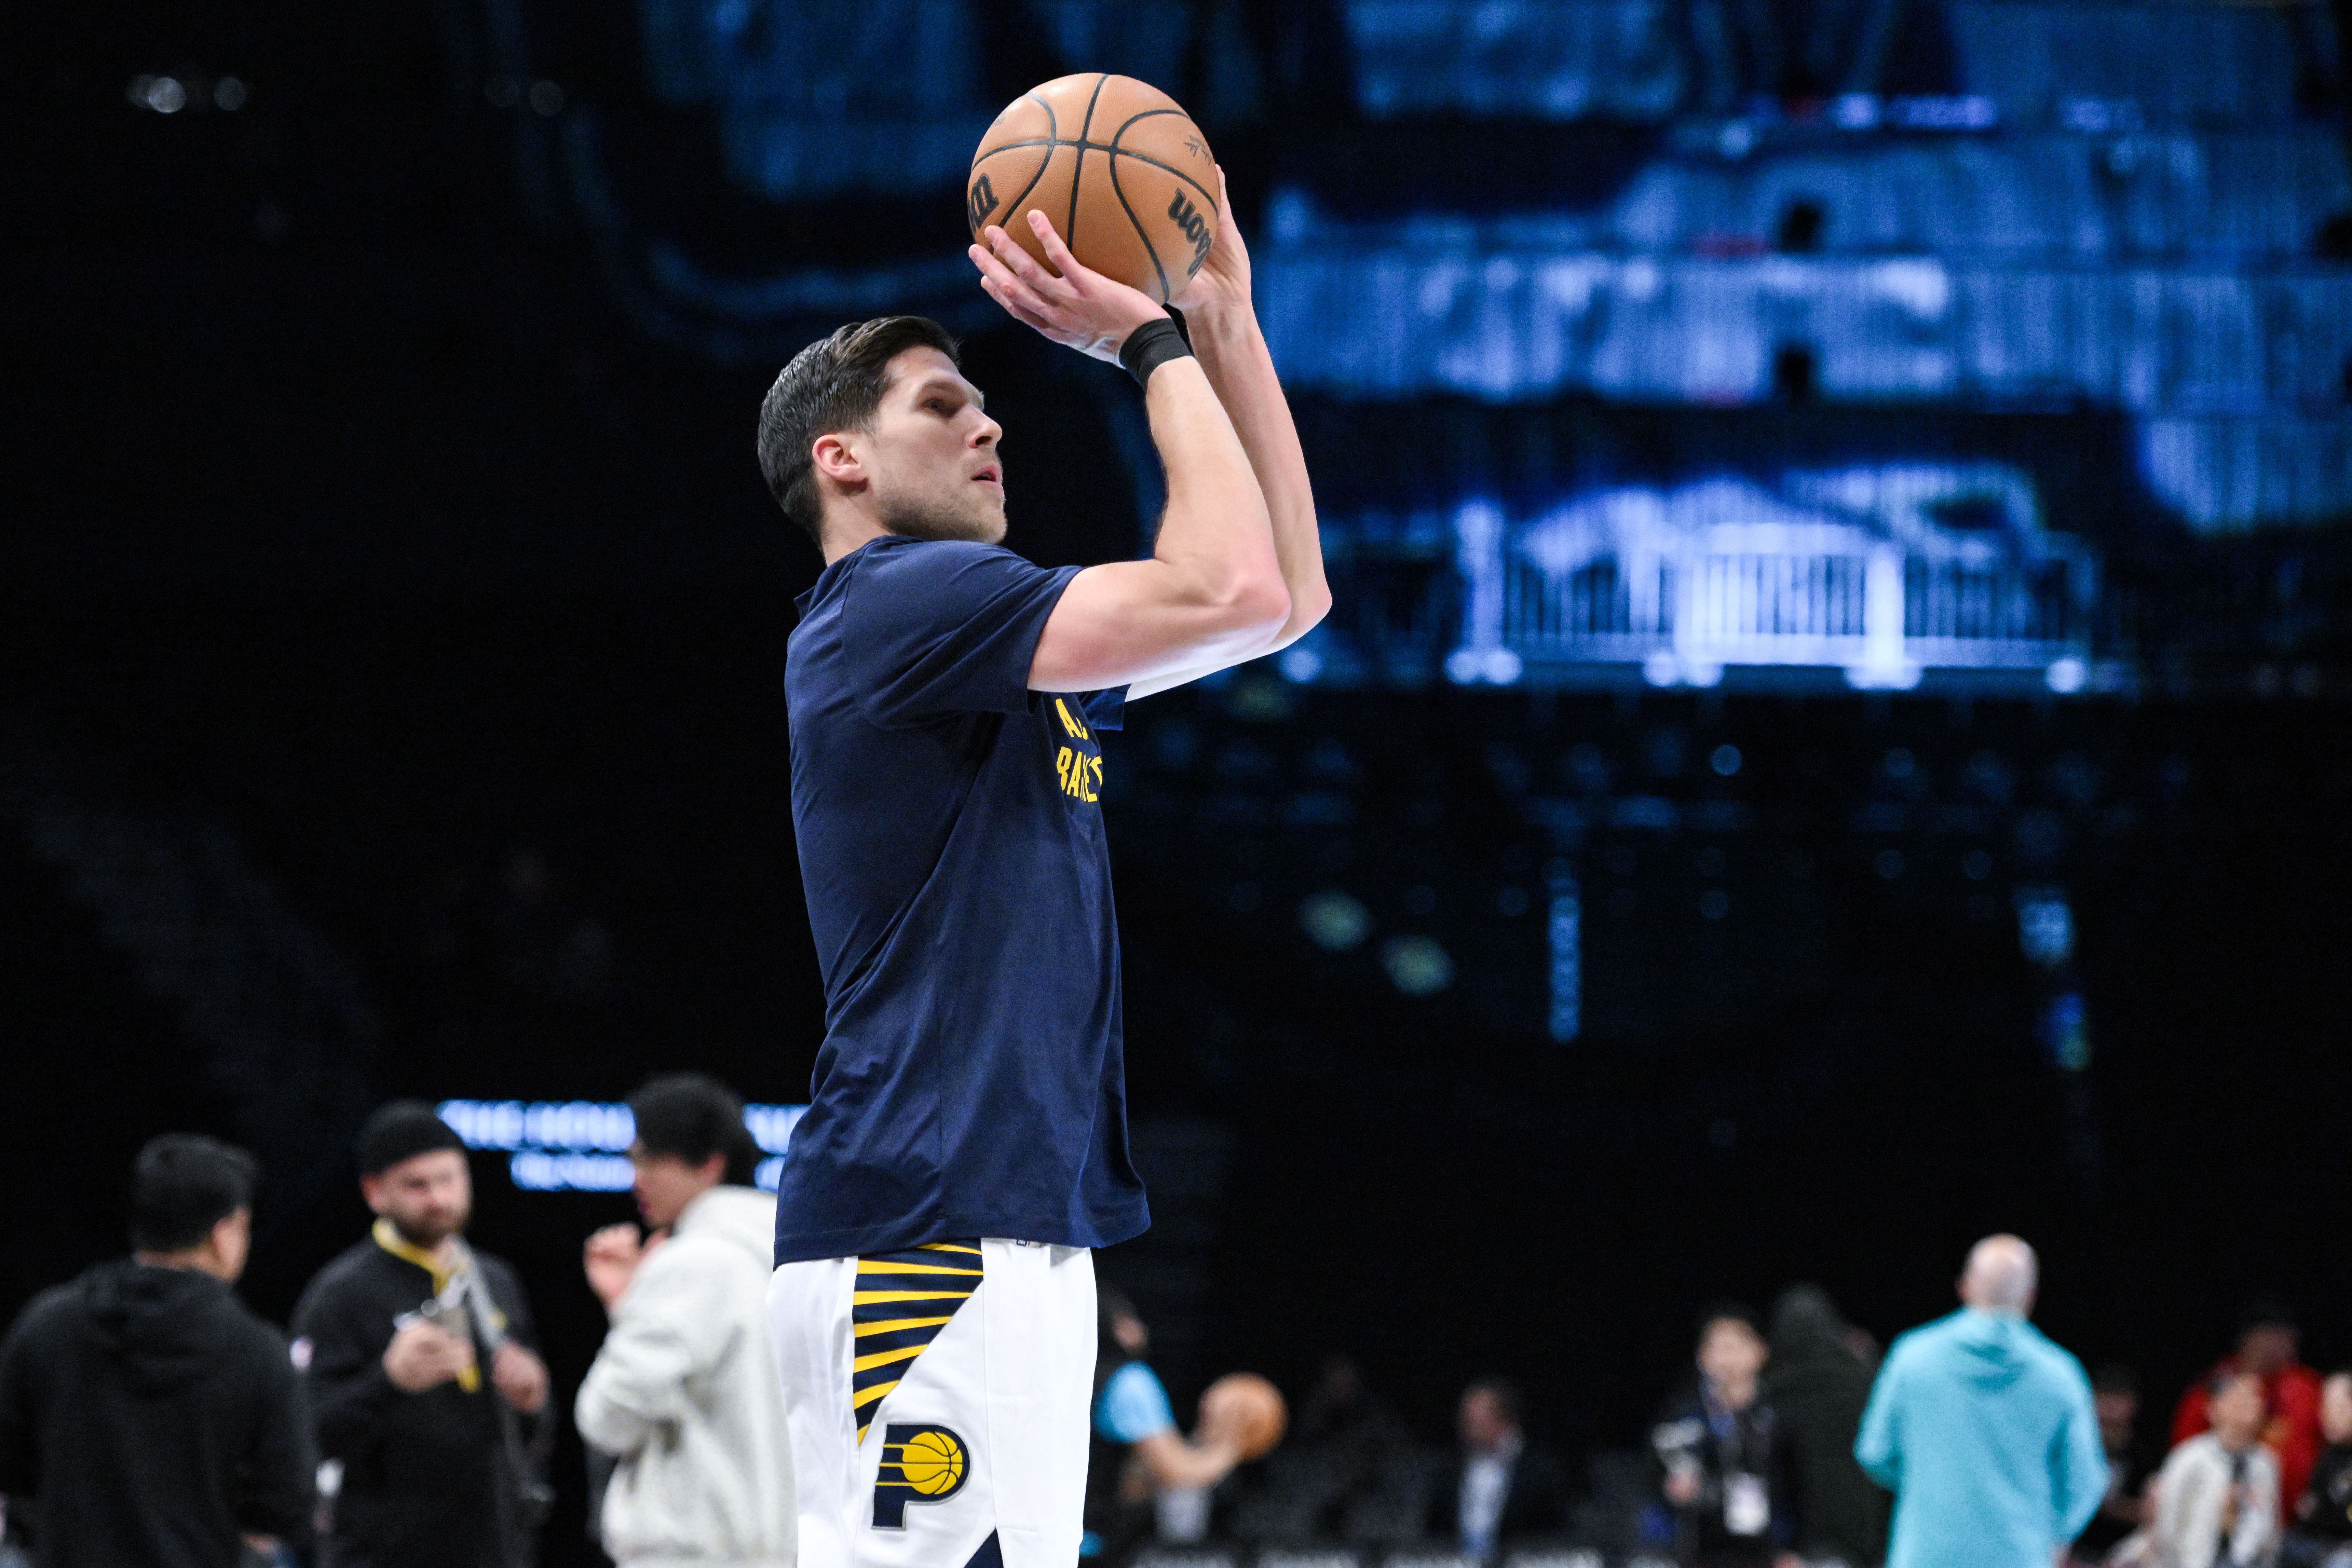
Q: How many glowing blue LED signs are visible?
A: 1